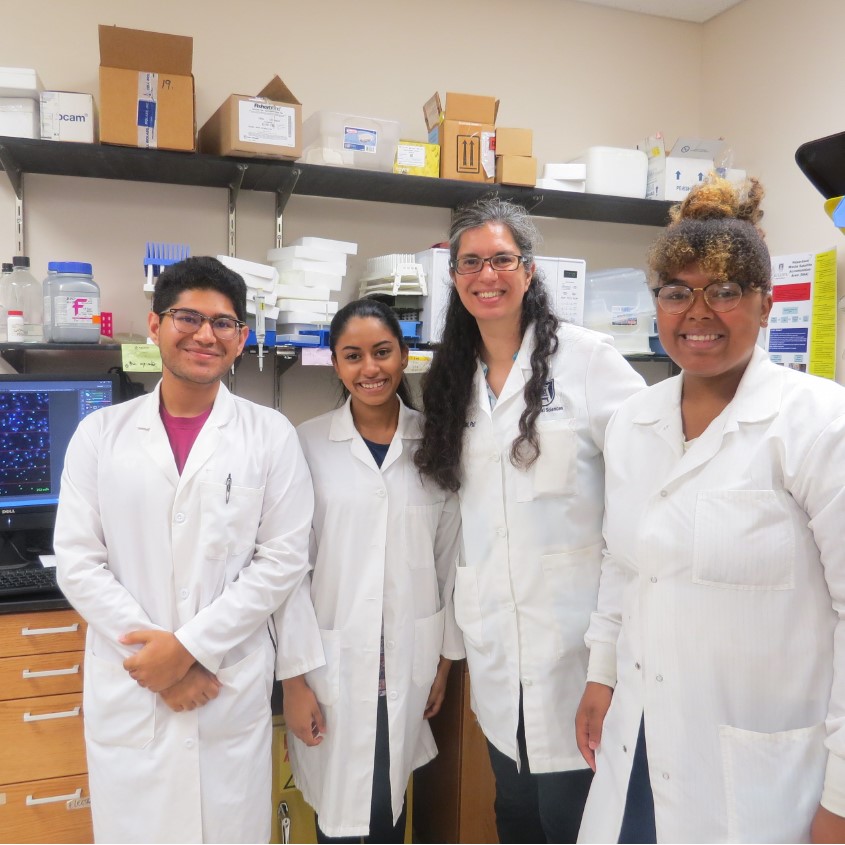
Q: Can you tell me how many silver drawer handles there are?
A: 4